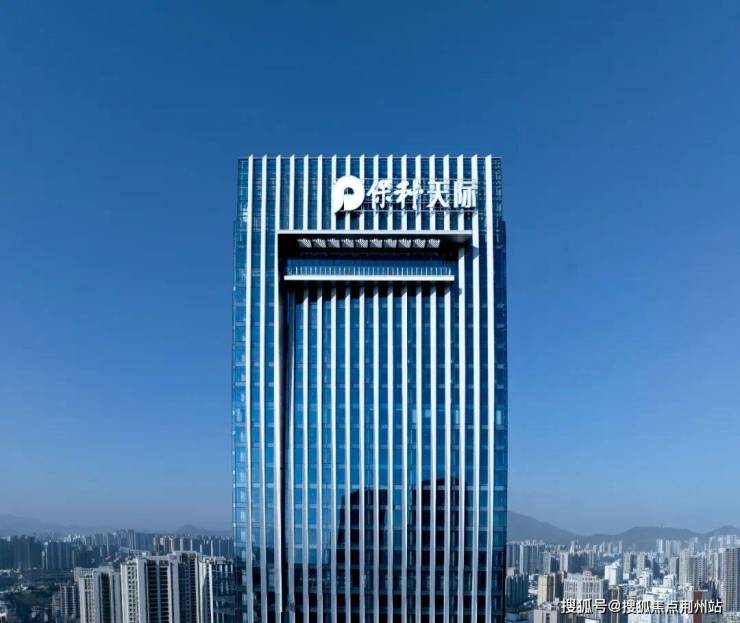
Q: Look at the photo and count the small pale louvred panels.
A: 10